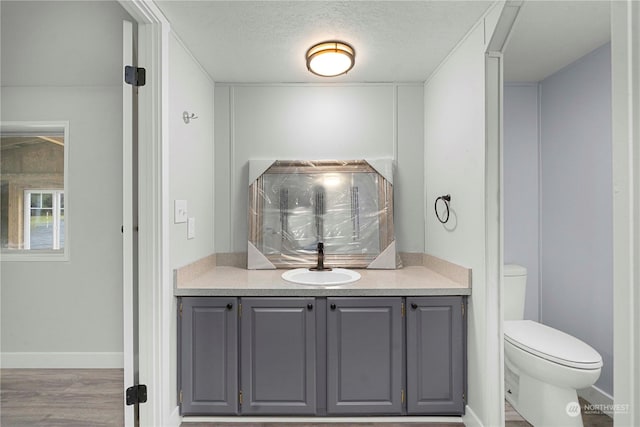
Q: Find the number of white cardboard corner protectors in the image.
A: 4